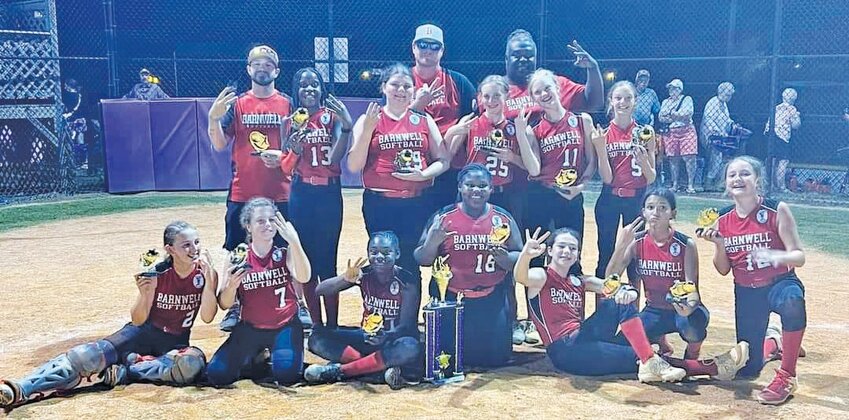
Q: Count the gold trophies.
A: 14